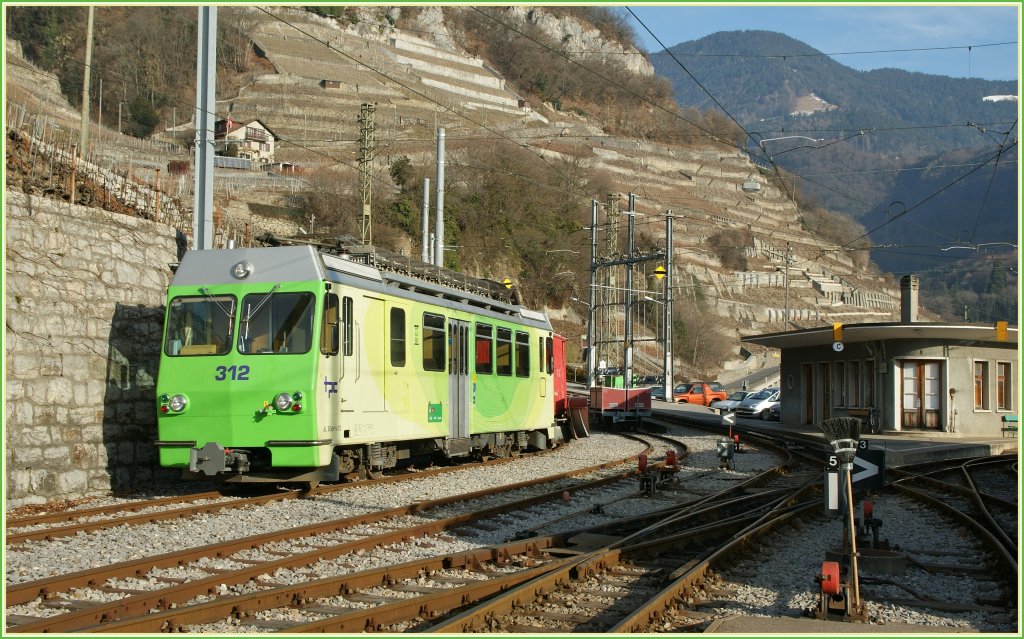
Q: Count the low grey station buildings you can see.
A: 1